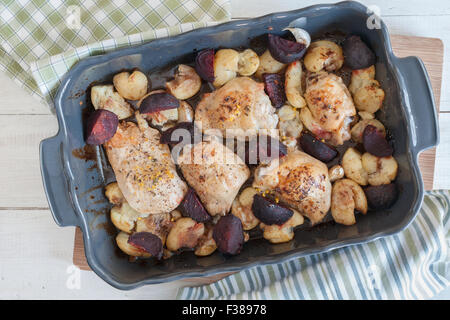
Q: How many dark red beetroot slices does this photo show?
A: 15